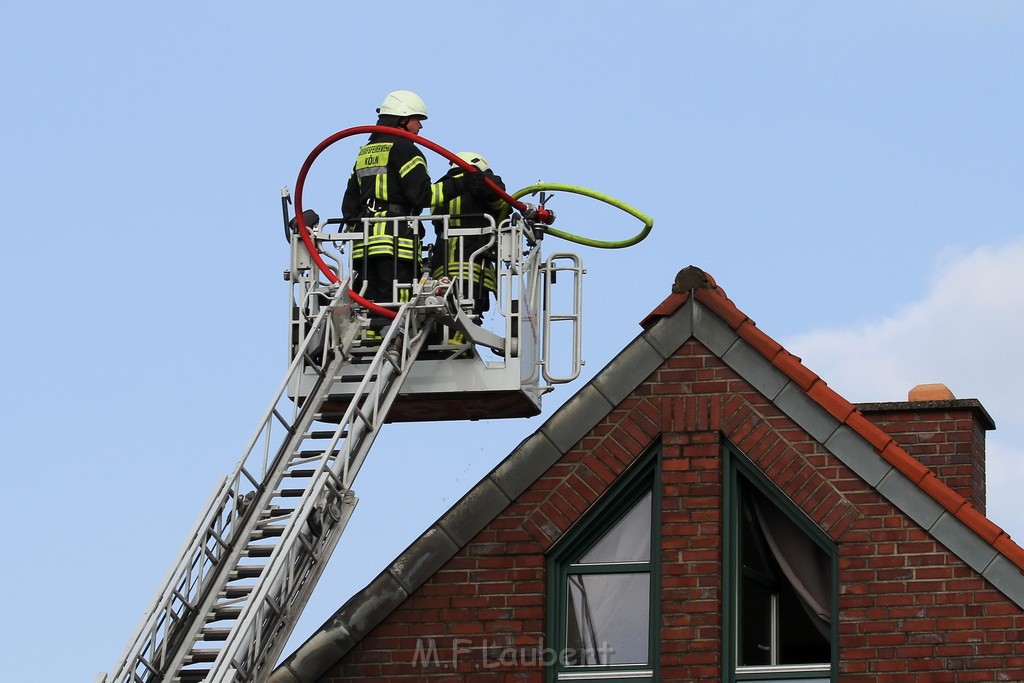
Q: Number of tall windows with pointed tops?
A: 2